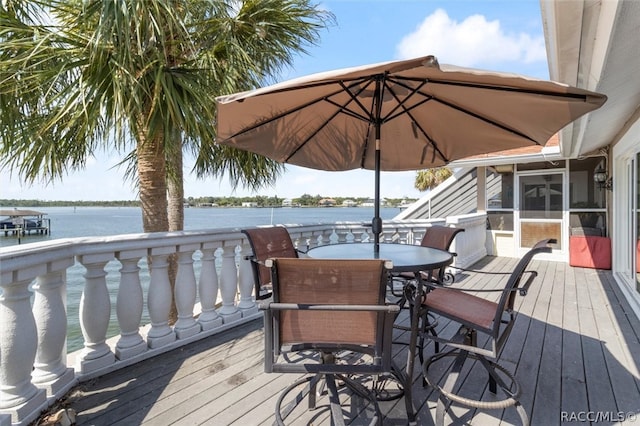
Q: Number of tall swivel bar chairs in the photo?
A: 4